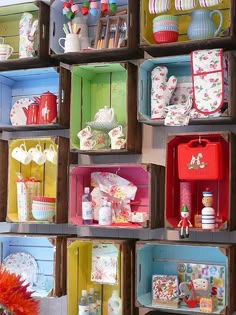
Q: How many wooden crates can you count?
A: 12